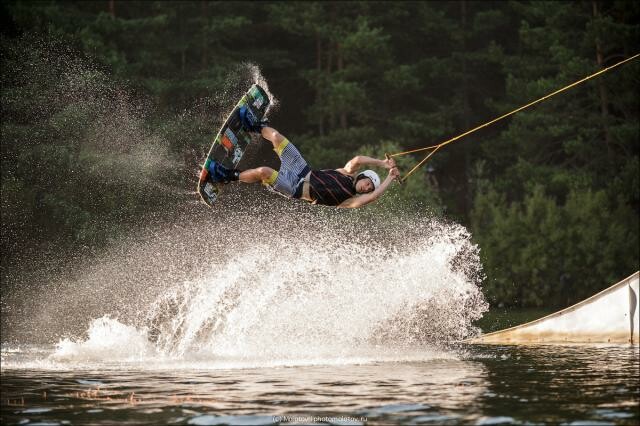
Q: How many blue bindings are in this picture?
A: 2